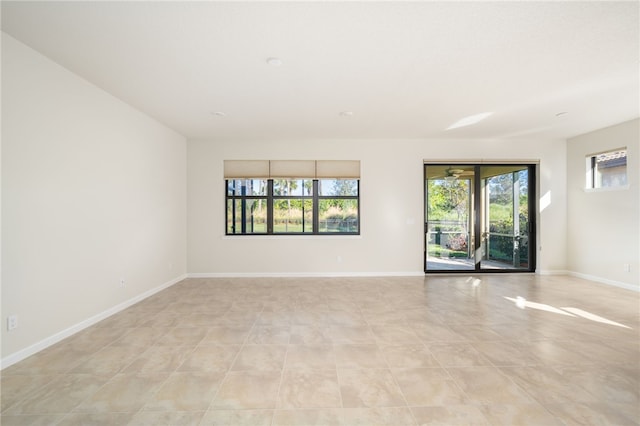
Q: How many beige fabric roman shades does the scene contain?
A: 3